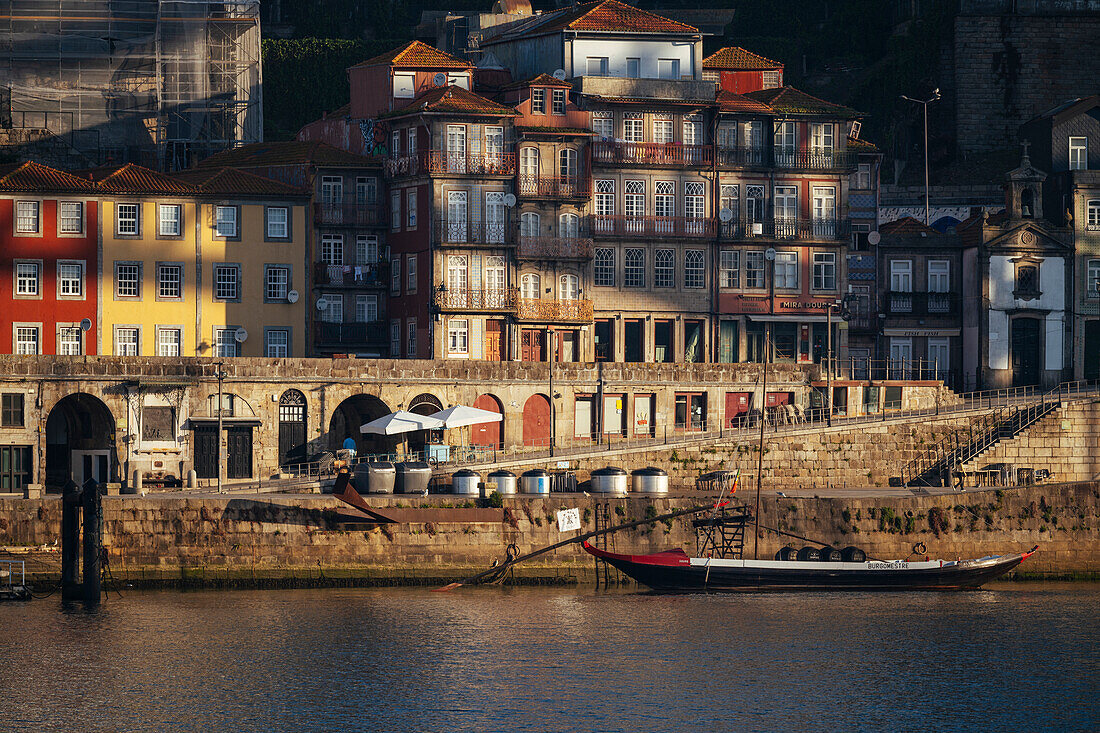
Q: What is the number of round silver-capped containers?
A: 5